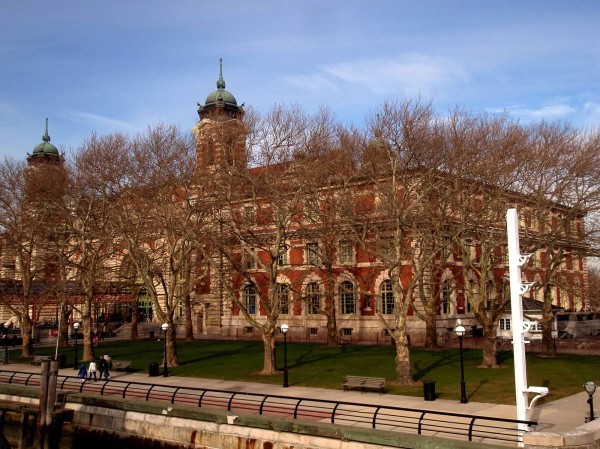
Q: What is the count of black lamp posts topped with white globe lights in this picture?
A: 5